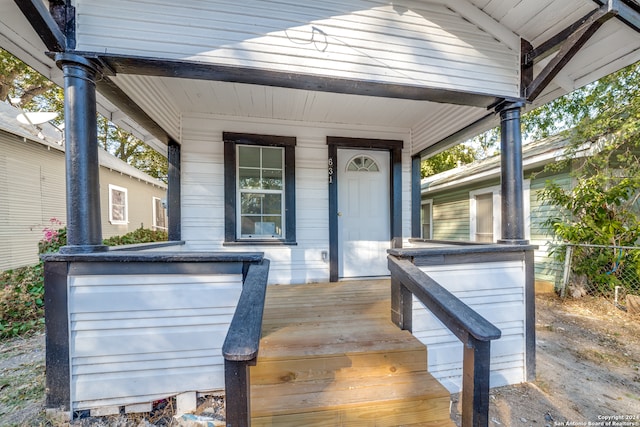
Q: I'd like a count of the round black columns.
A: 2